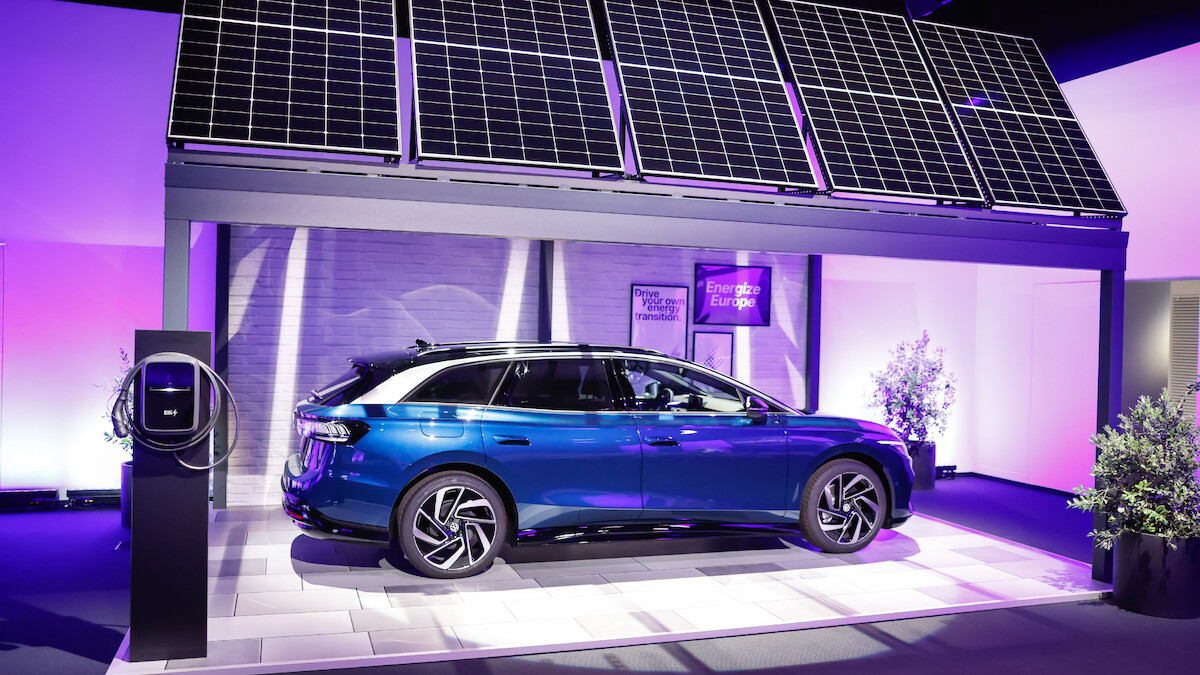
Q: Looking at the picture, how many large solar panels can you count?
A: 5